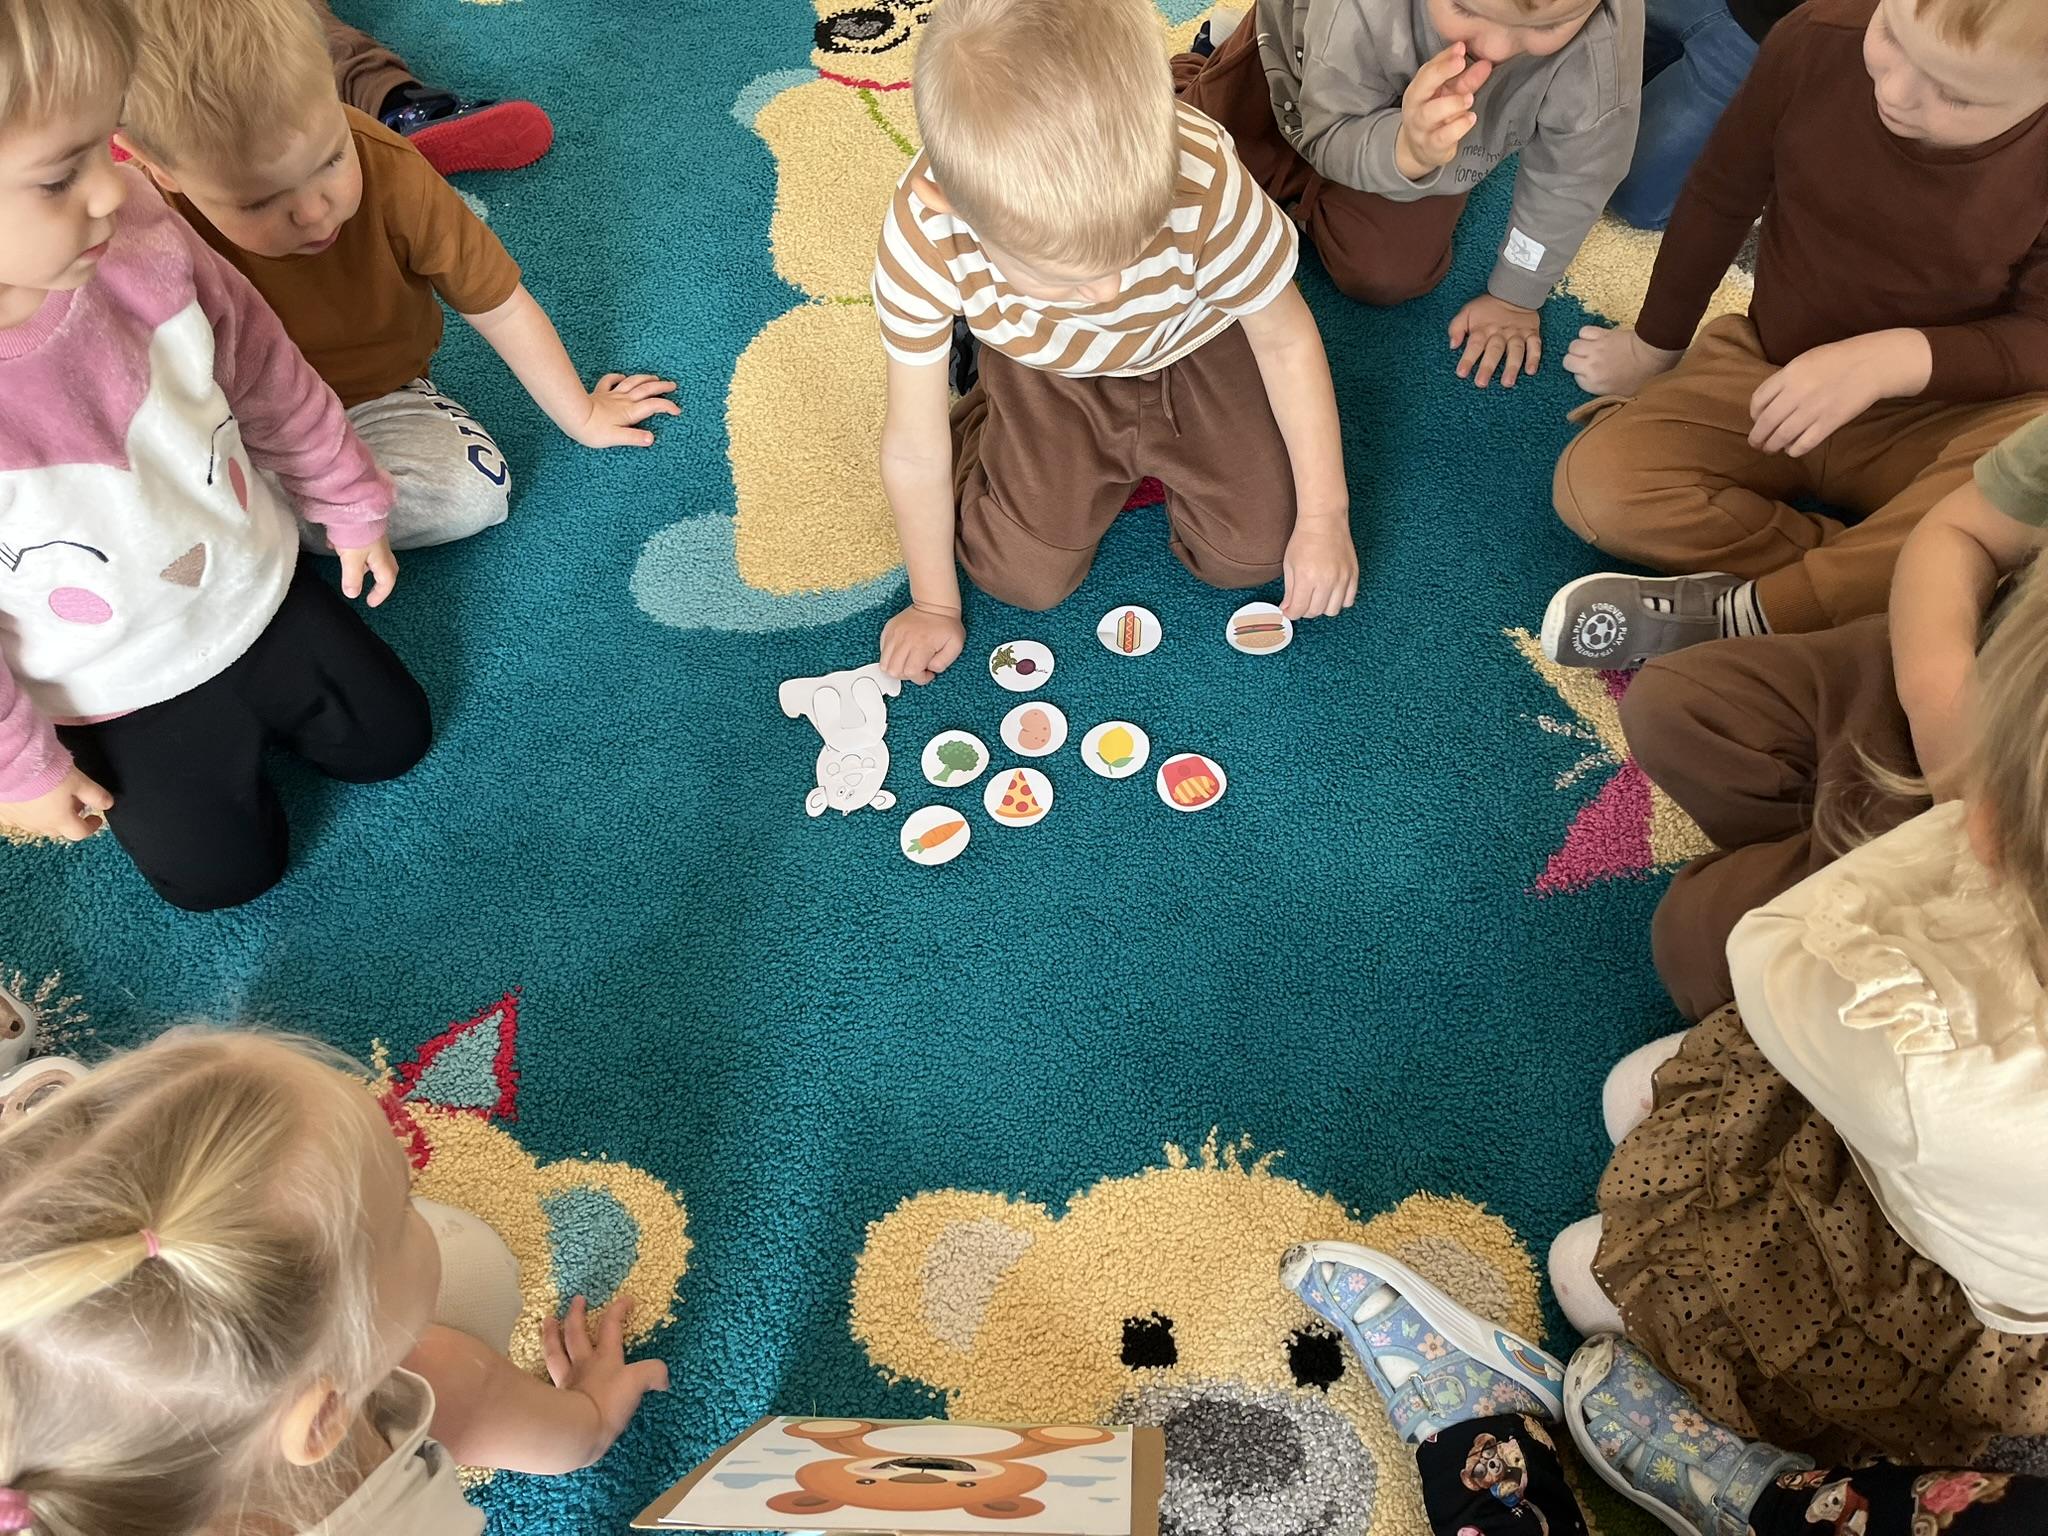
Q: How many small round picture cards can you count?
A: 9